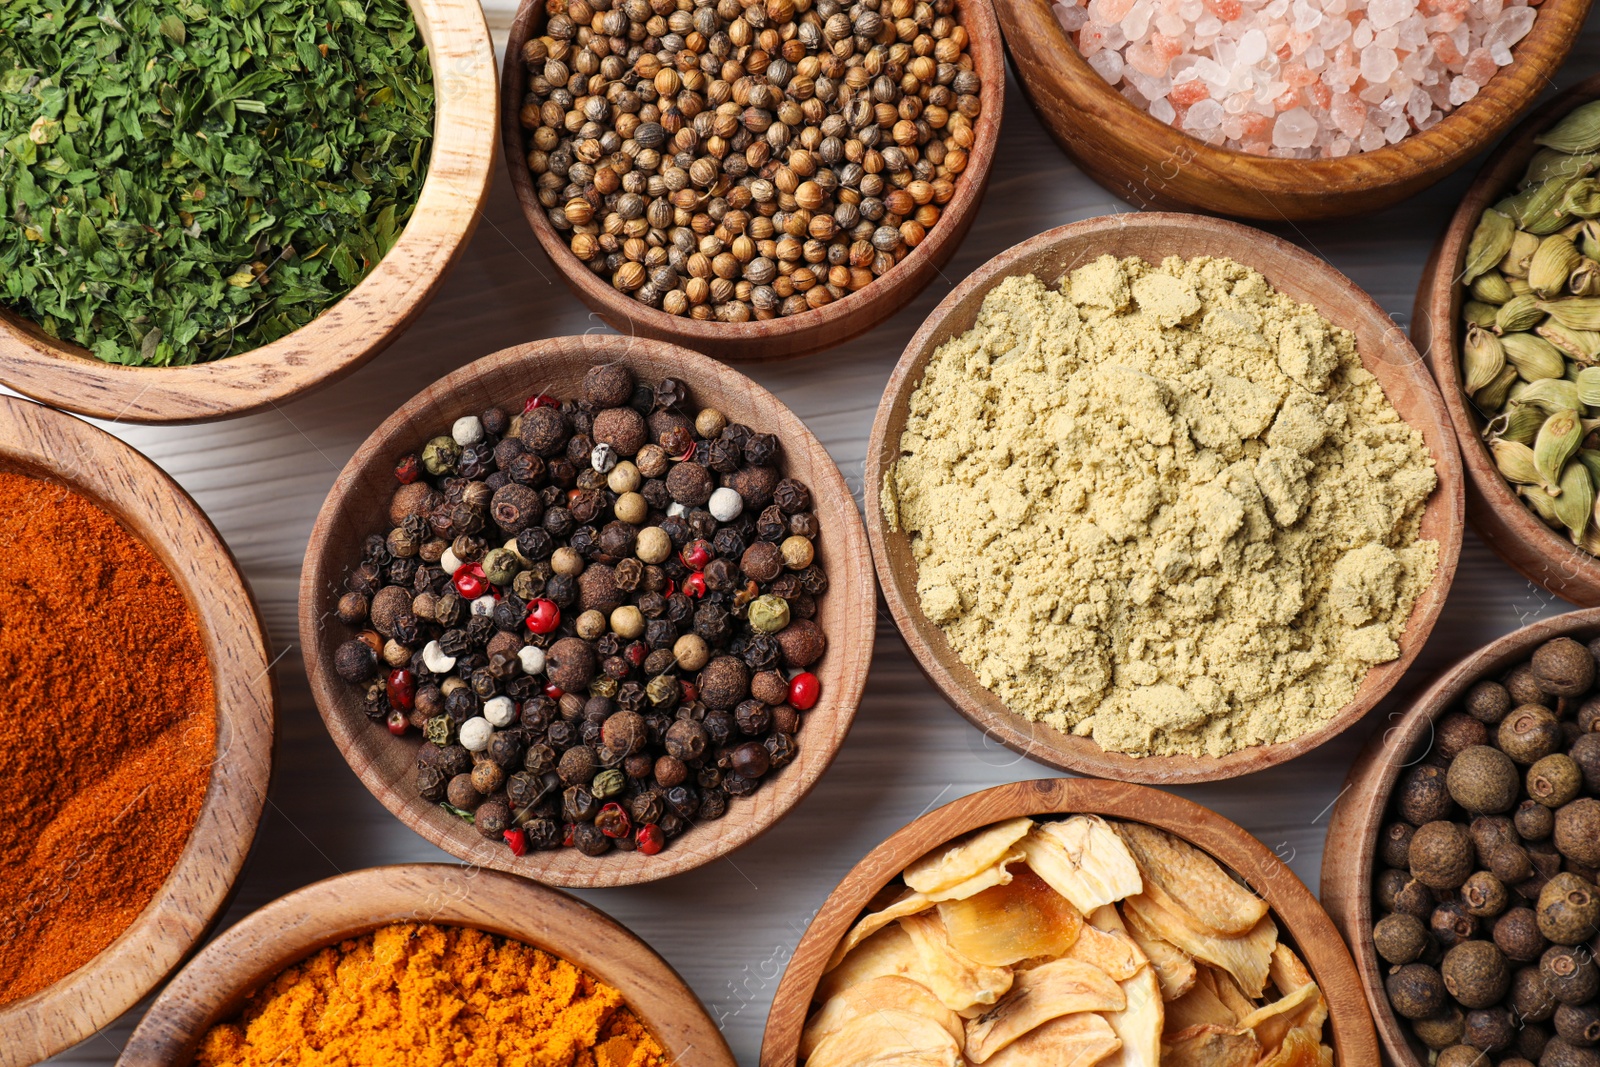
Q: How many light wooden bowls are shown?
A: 1